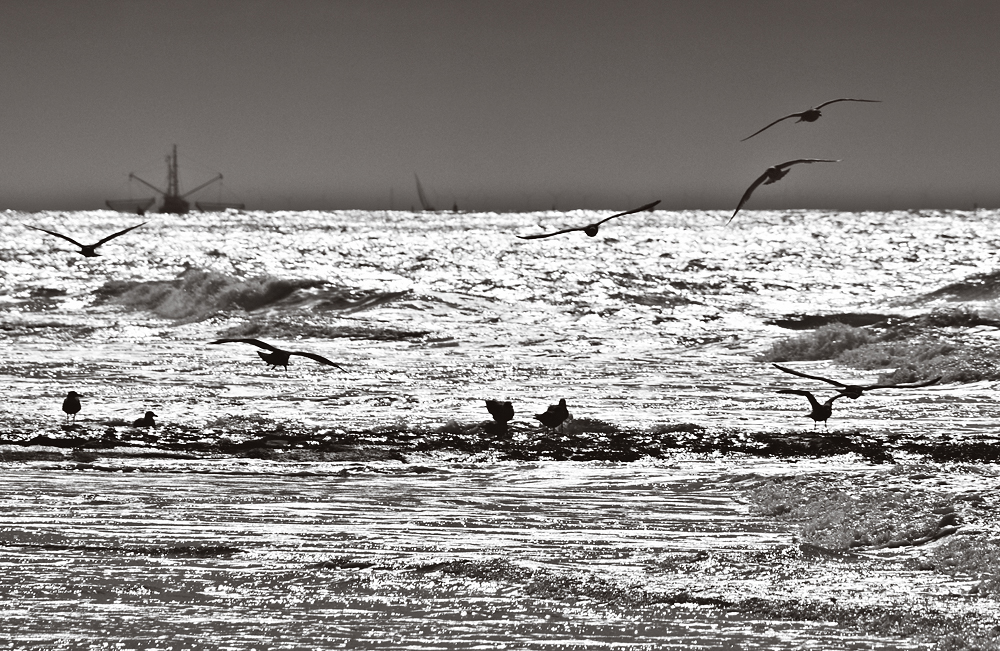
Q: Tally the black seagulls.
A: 11